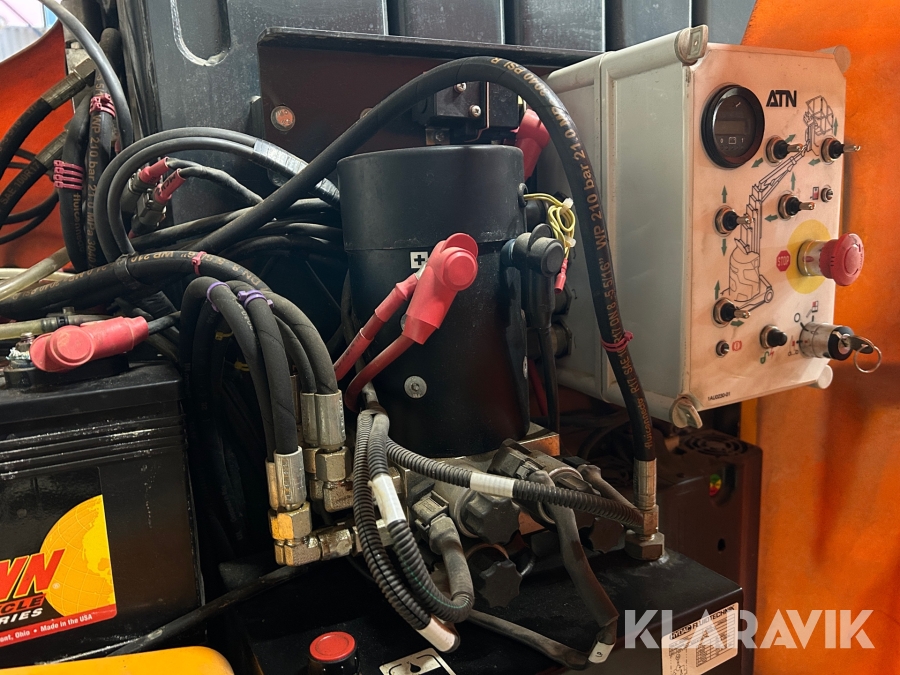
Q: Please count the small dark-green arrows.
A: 10